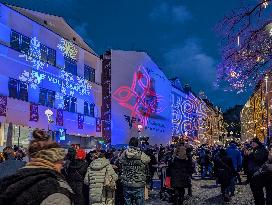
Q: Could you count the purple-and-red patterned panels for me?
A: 5